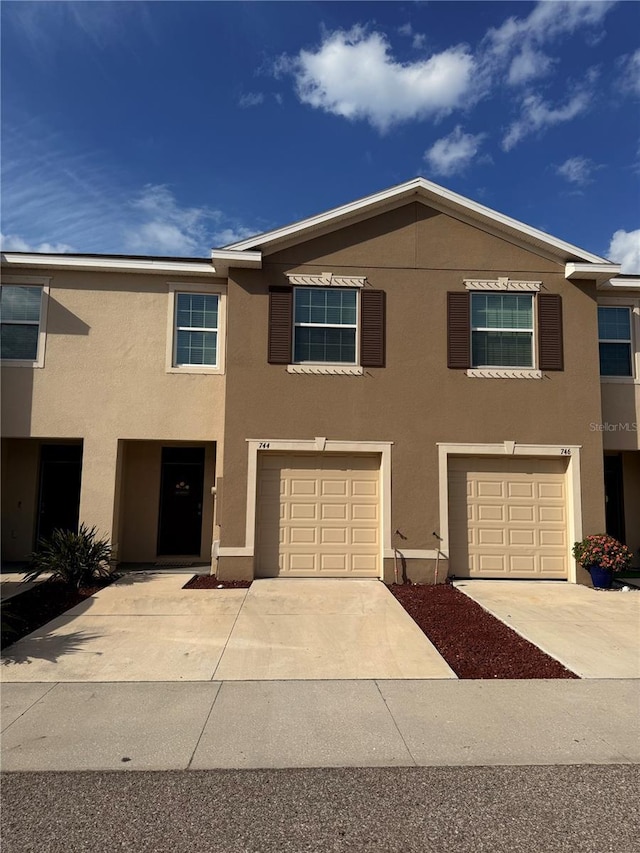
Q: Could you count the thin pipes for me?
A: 2